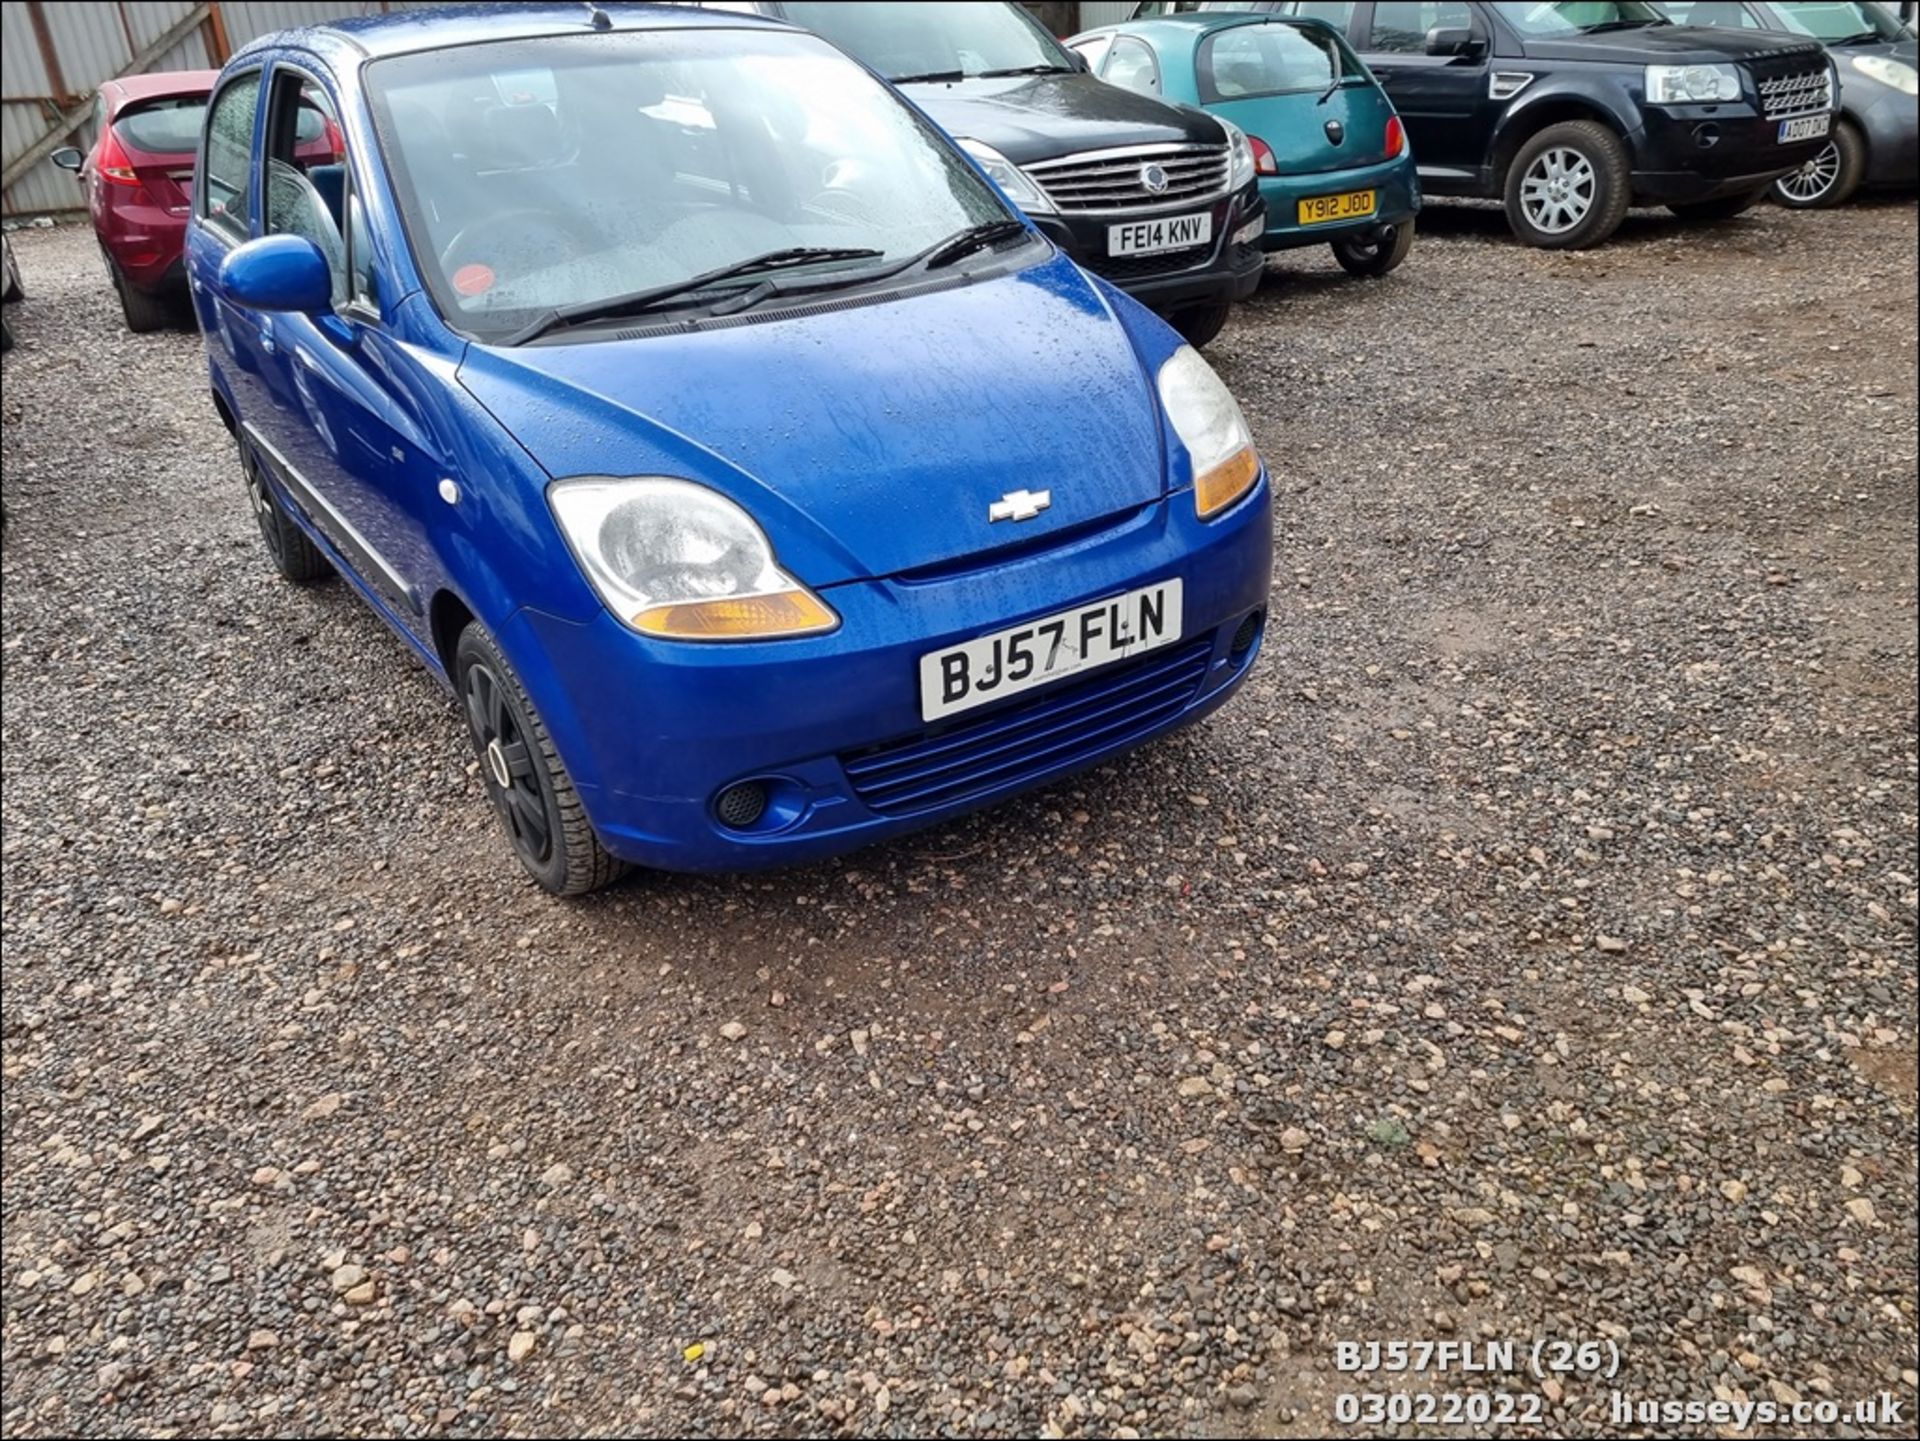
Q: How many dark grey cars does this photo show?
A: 1